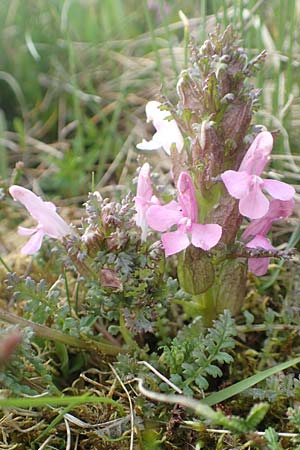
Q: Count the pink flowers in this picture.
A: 5